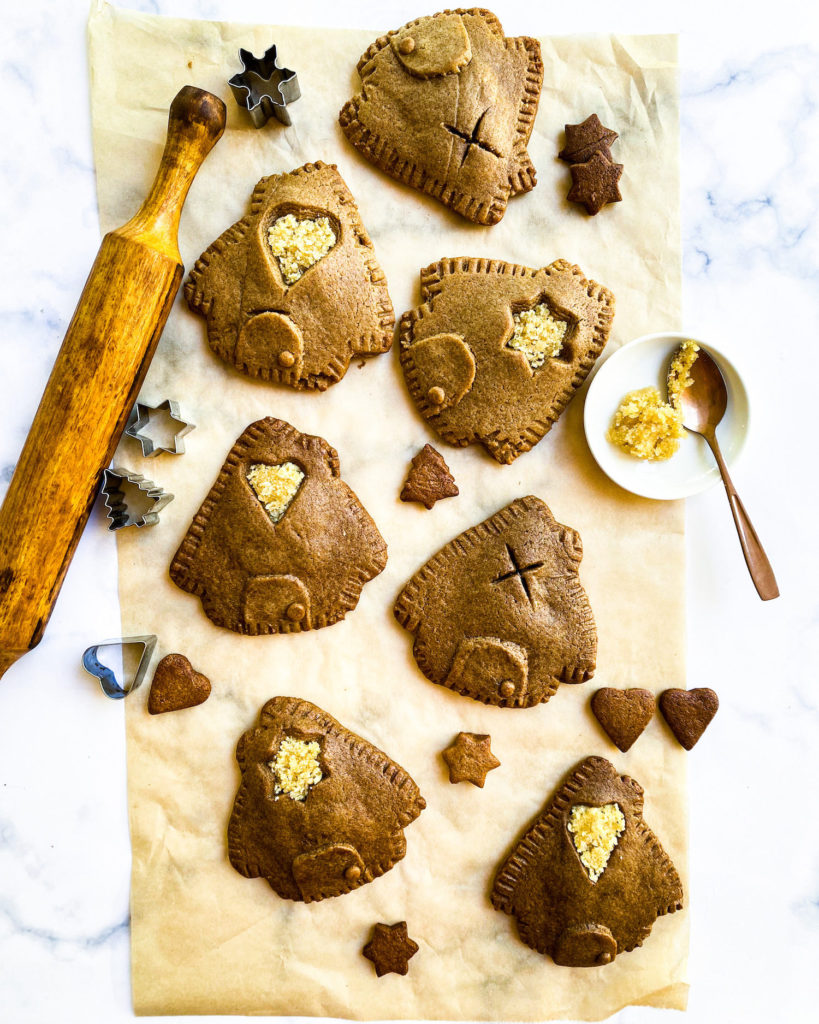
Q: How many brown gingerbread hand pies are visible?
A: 7